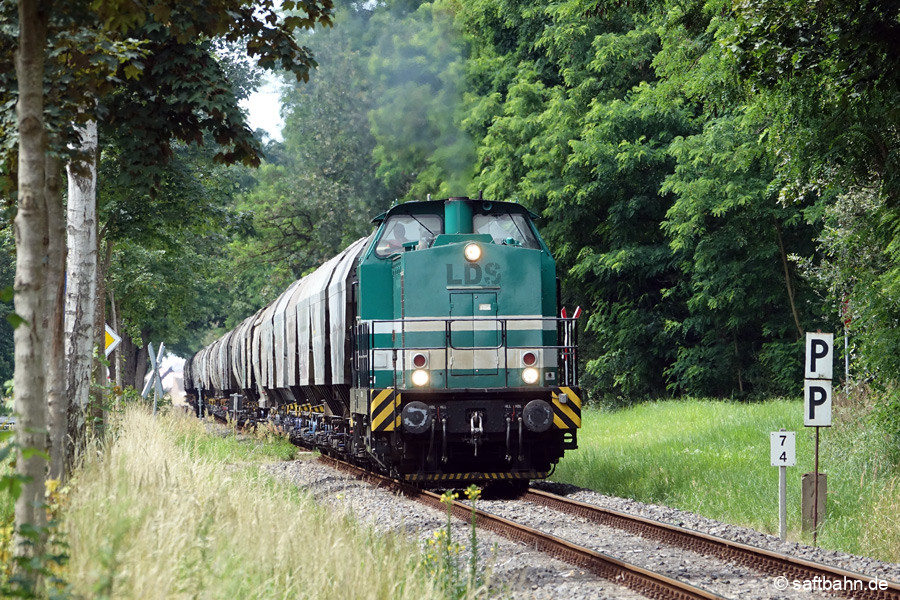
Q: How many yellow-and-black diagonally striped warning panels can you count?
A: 2